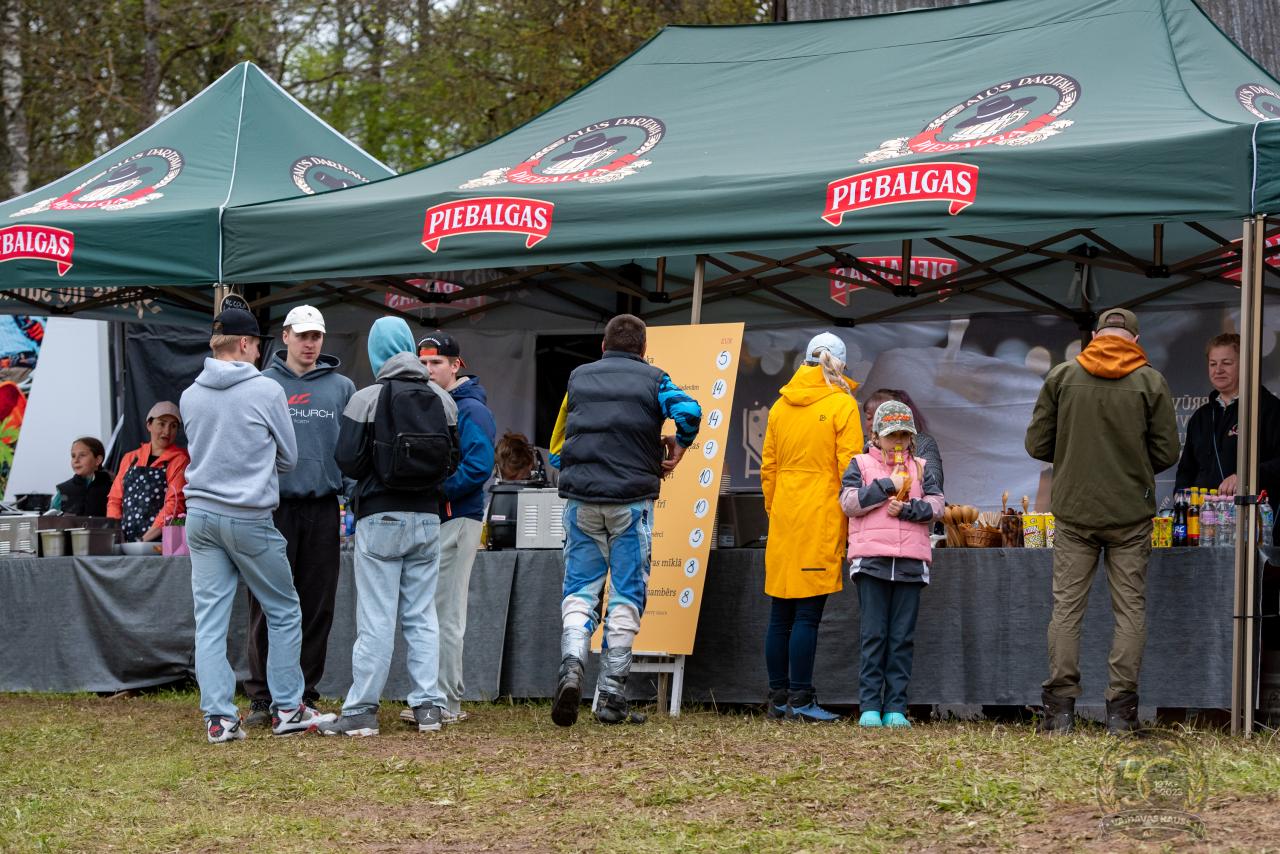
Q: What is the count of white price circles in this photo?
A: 9